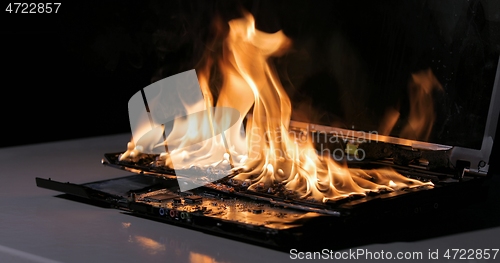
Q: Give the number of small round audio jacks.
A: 3